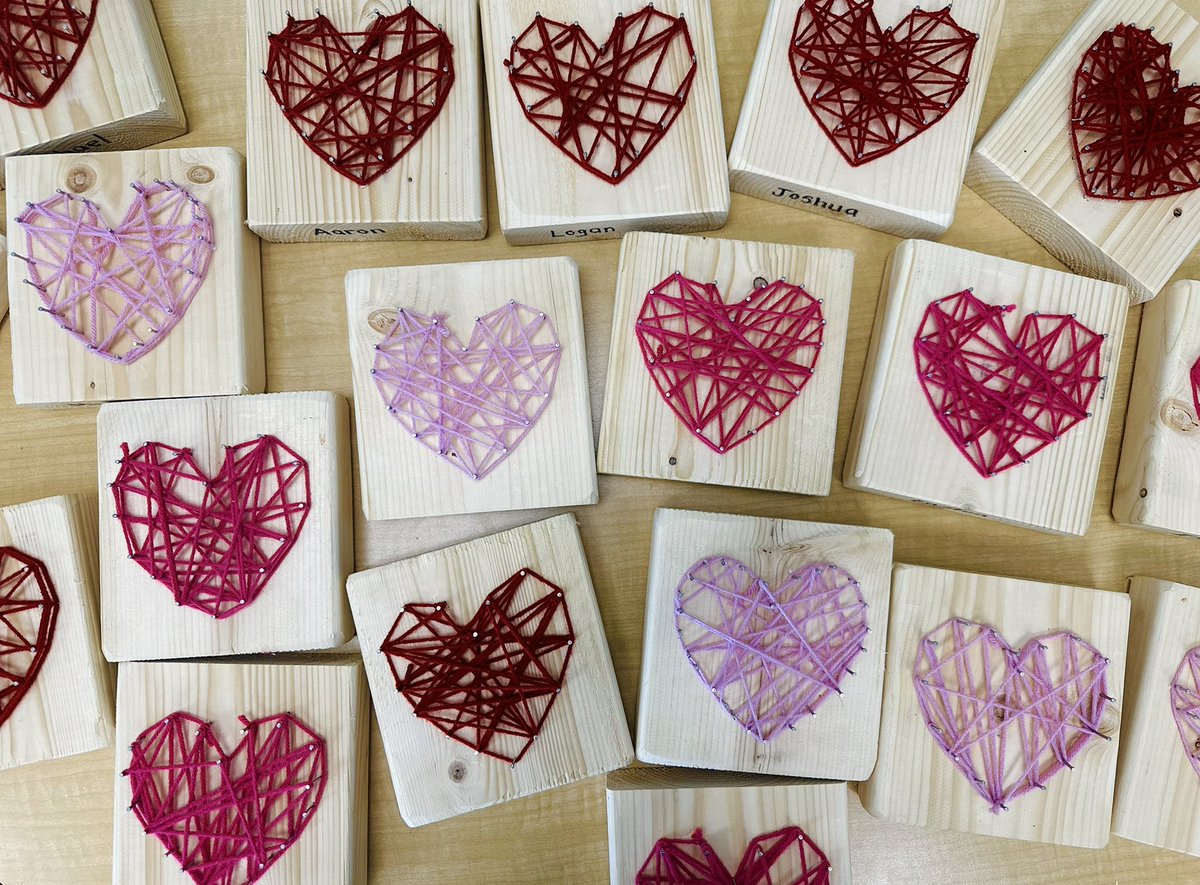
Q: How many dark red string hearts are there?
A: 7